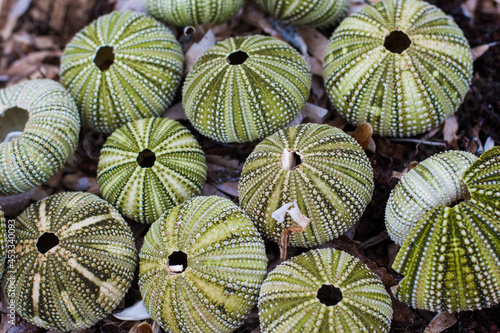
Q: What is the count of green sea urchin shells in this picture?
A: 13